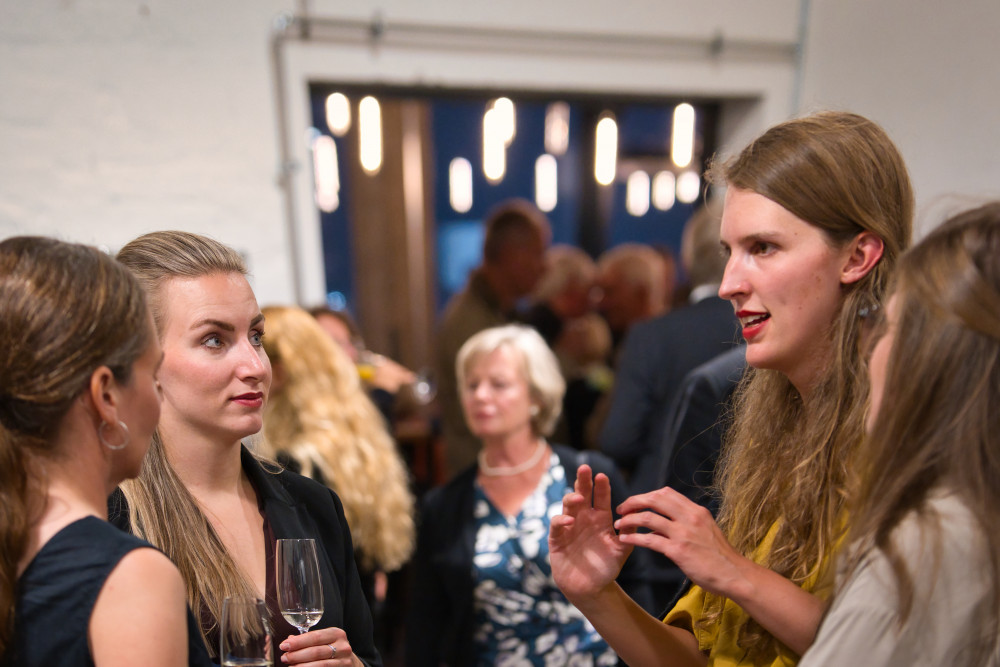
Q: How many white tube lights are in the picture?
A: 13